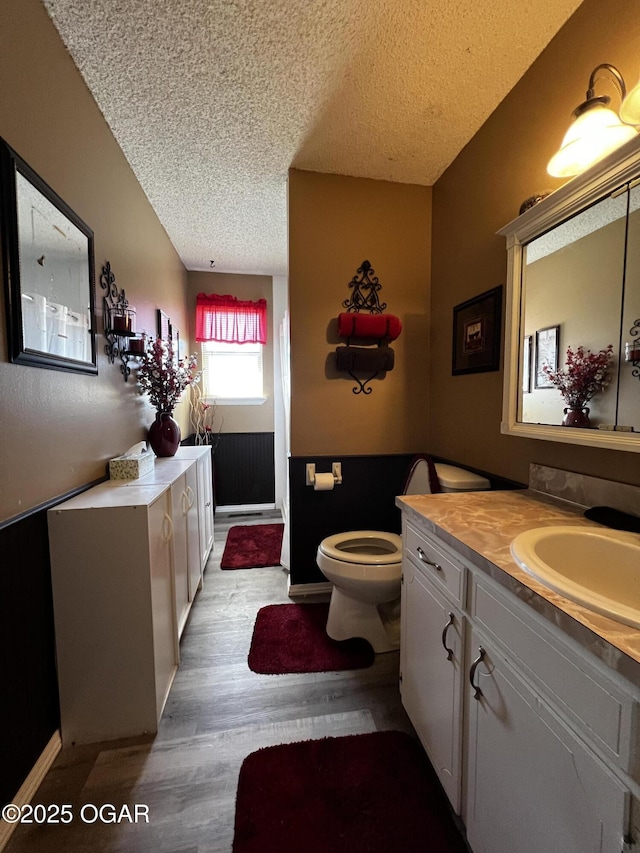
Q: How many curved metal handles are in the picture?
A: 3